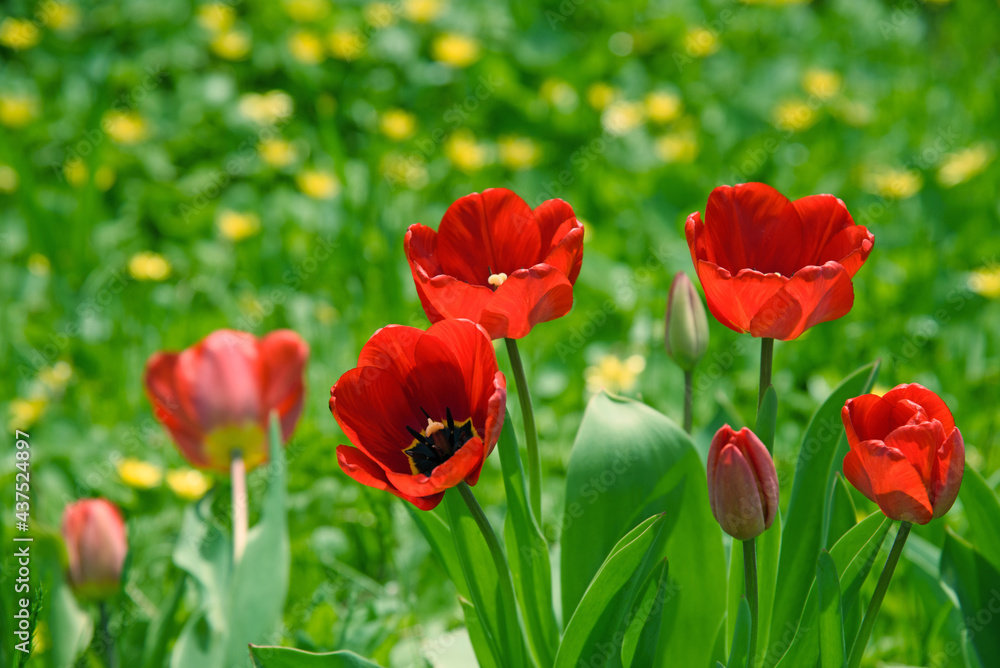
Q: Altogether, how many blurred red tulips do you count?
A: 2